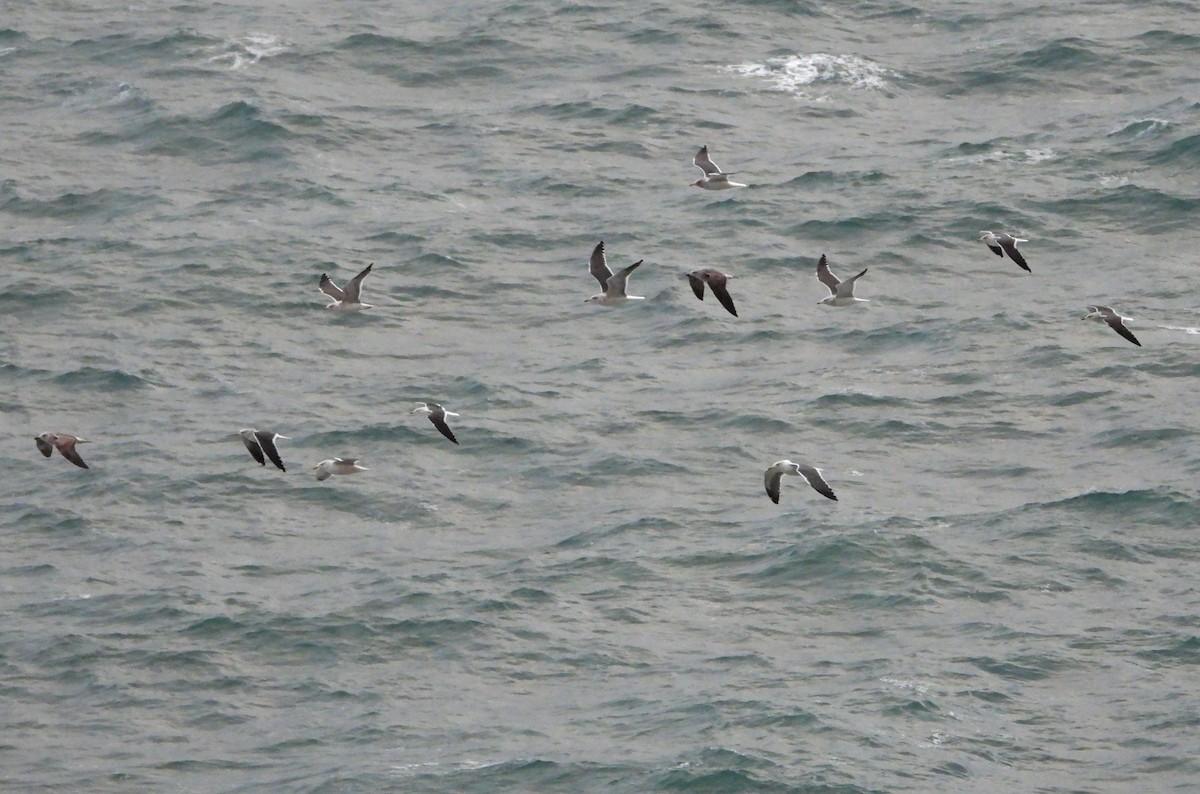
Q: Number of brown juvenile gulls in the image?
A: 2